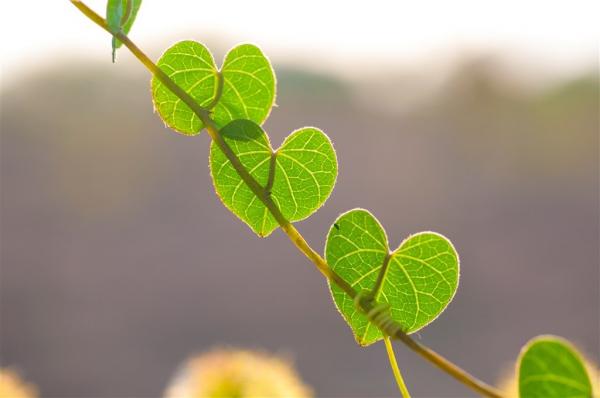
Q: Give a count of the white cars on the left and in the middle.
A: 0